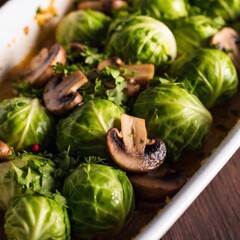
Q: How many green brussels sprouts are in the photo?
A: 12